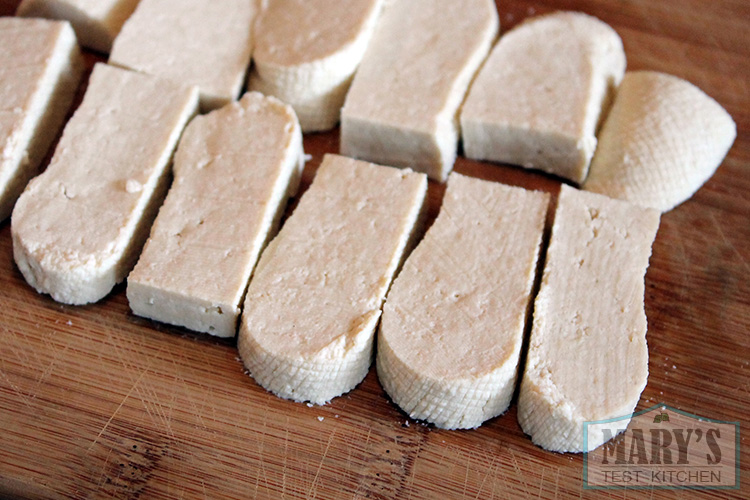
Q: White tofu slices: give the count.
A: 12